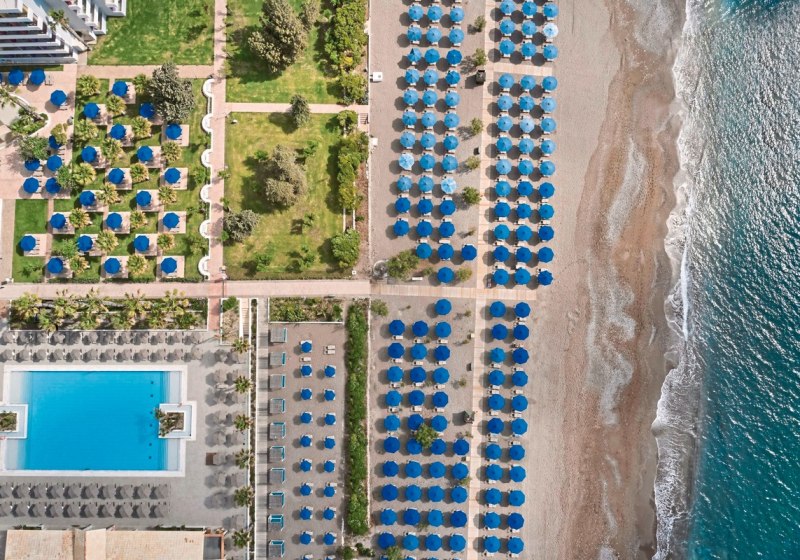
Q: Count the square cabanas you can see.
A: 10